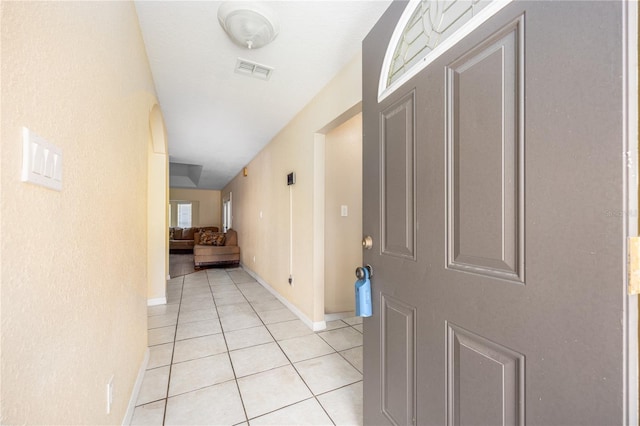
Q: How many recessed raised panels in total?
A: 4